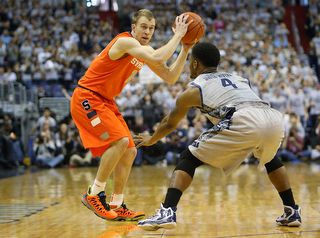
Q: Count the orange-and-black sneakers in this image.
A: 2